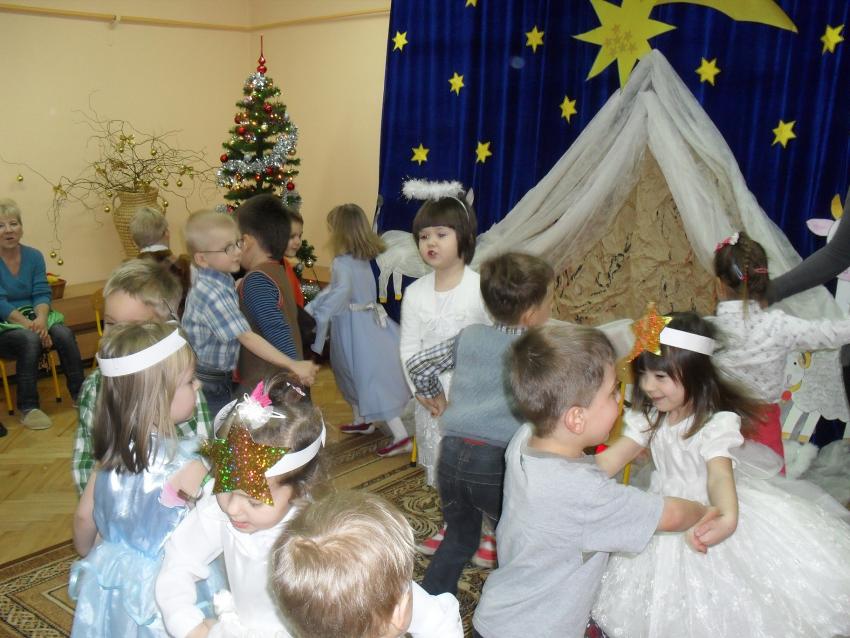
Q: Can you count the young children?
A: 14